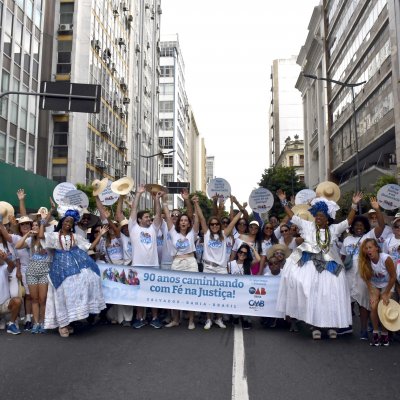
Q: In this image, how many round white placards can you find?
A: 7